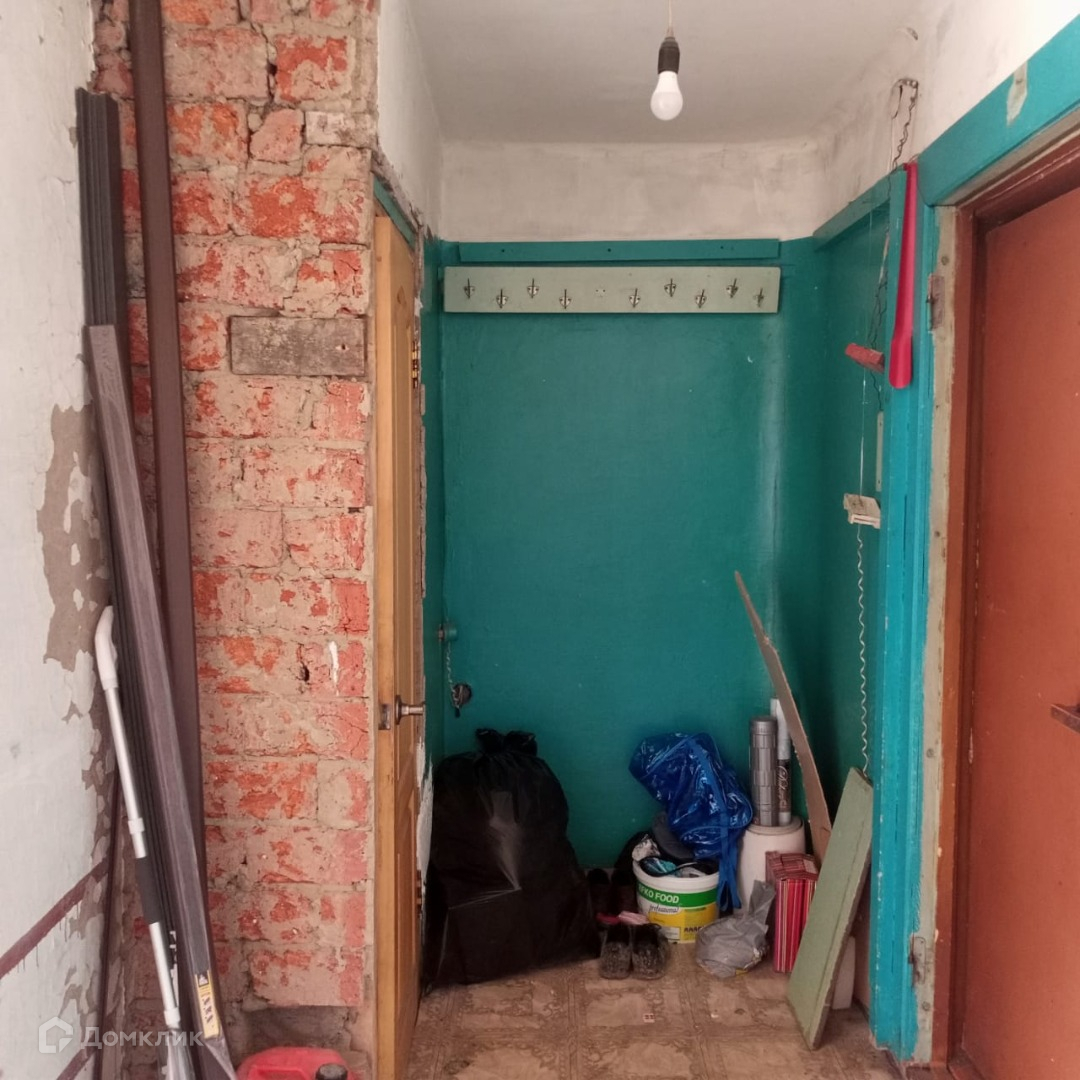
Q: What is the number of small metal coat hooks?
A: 9